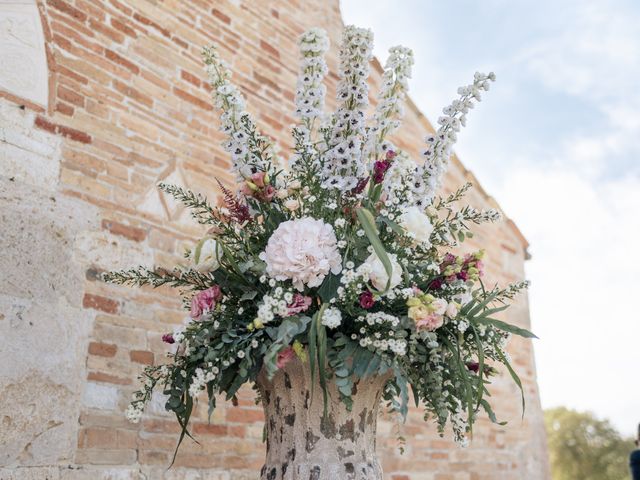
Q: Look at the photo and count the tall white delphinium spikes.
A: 5